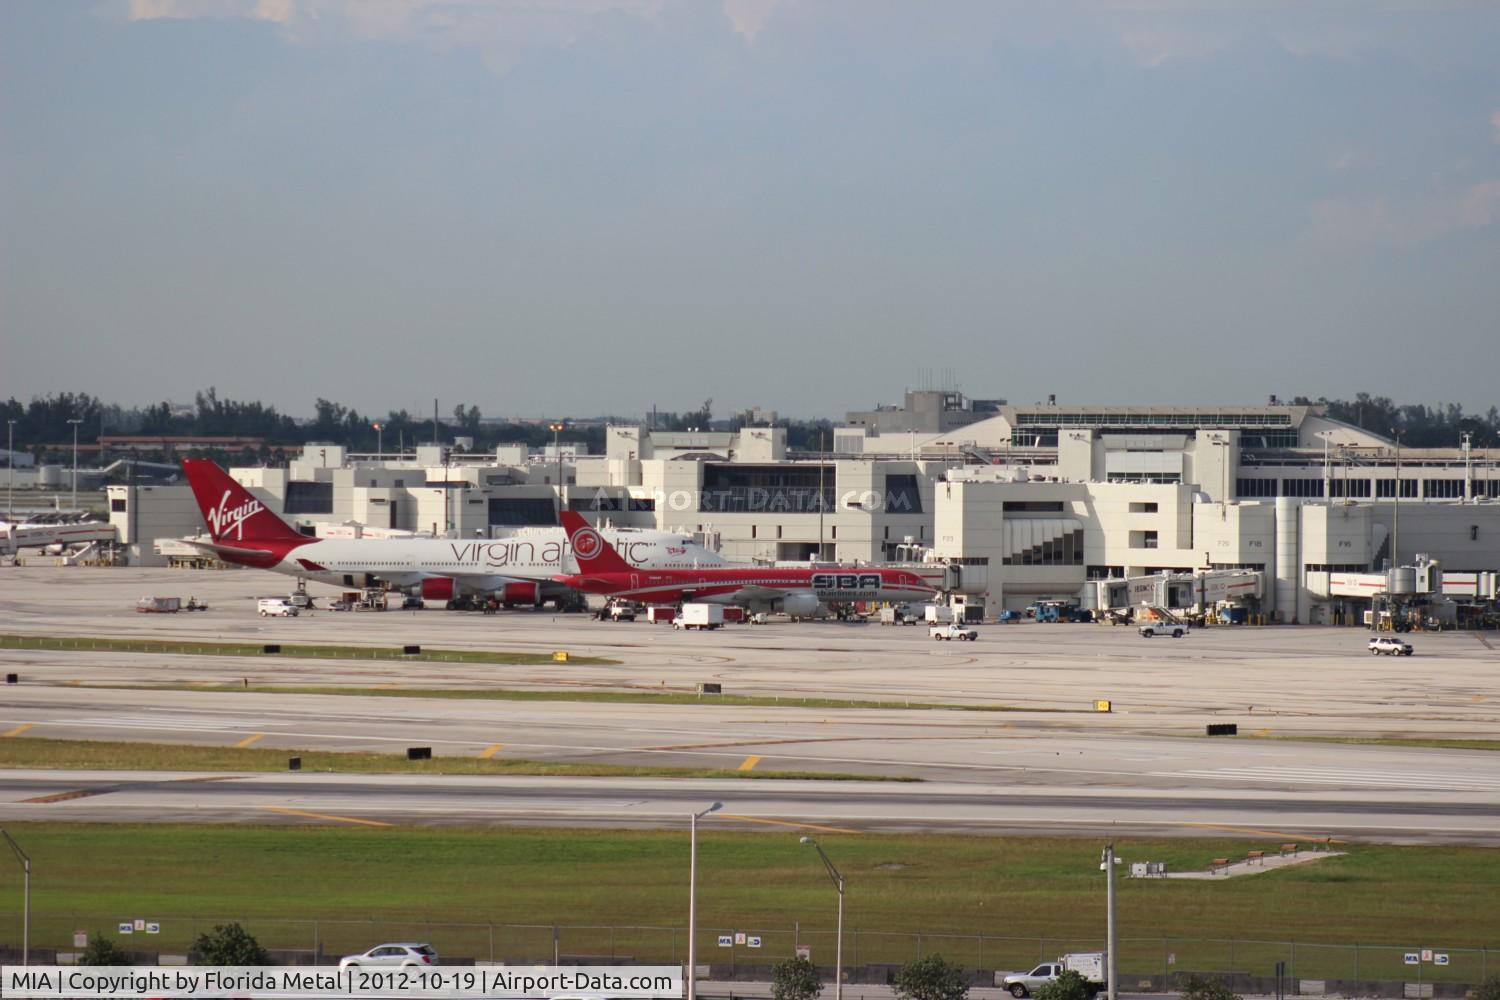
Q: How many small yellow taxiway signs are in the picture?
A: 2